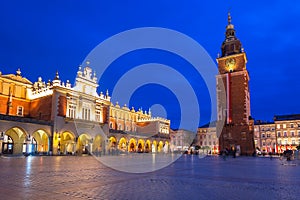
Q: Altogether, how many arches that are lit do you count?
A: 13